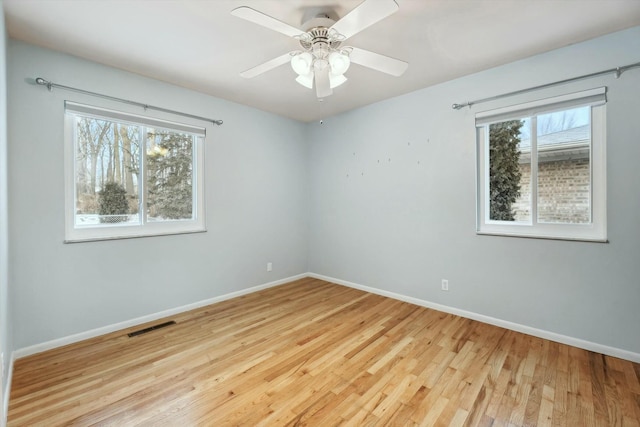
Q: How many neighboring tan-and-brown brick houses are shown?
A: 1